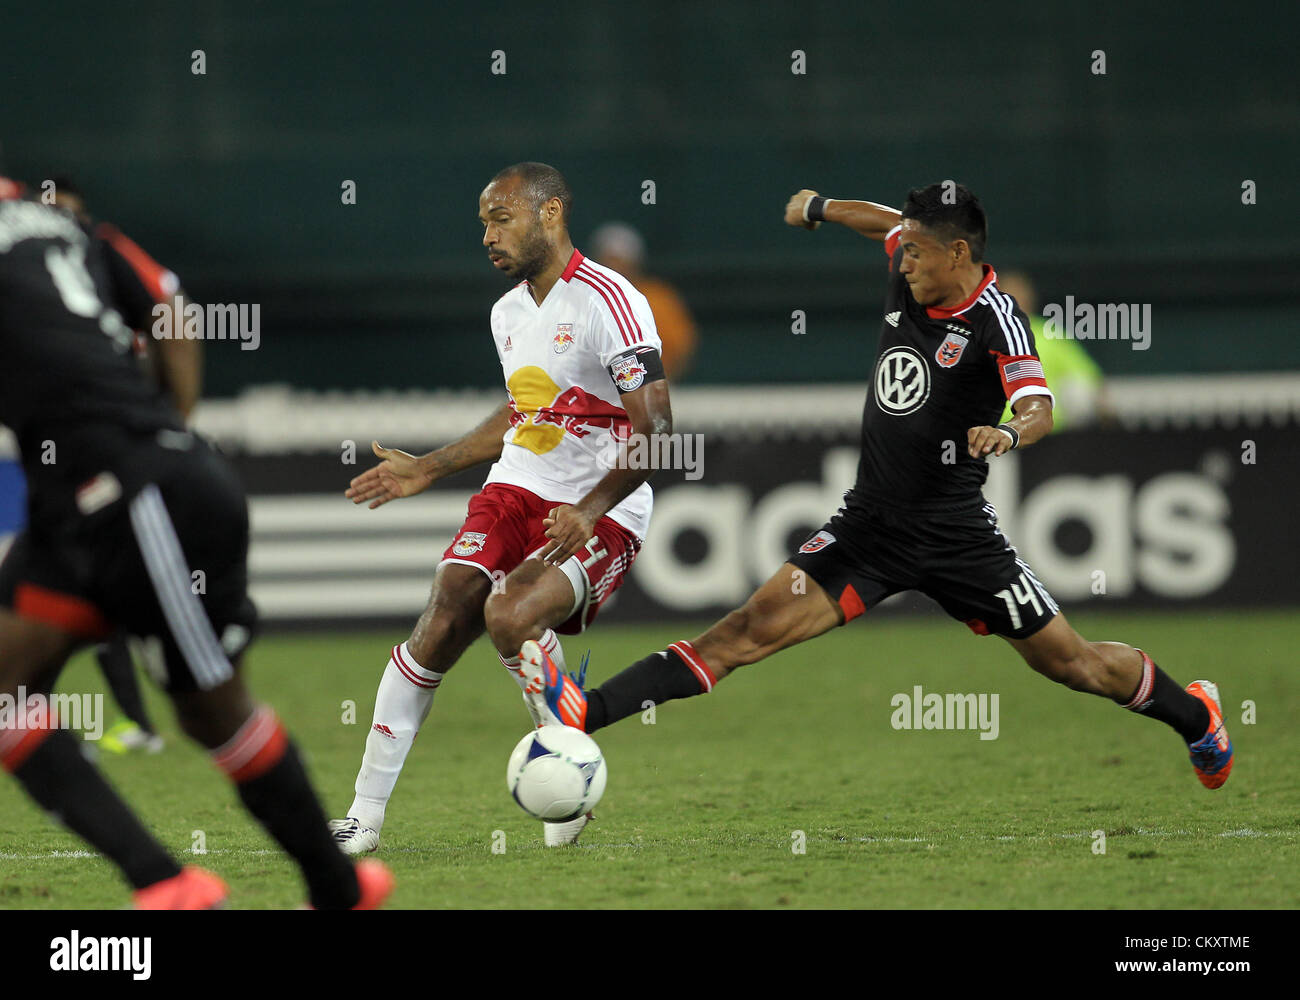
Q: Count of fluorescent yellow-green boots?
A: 1